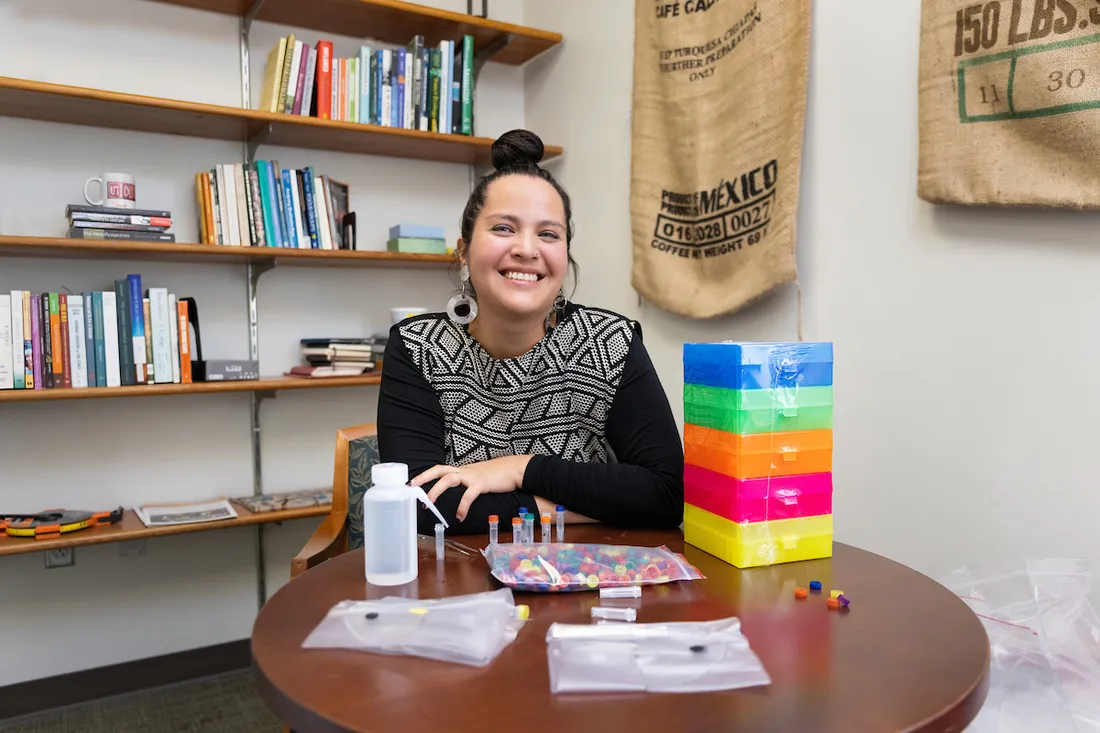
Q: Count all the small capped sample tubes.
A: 6